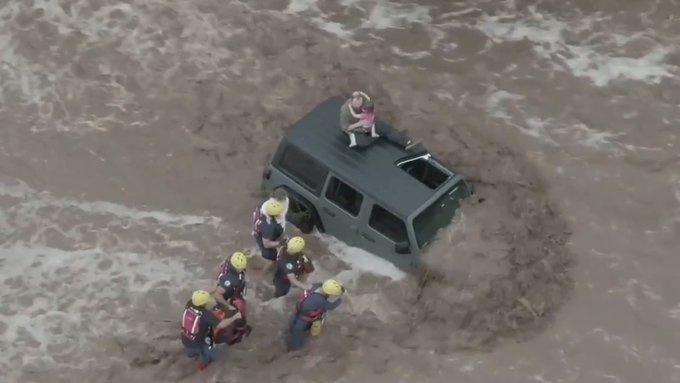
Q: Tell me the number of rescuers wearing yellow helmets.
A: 5